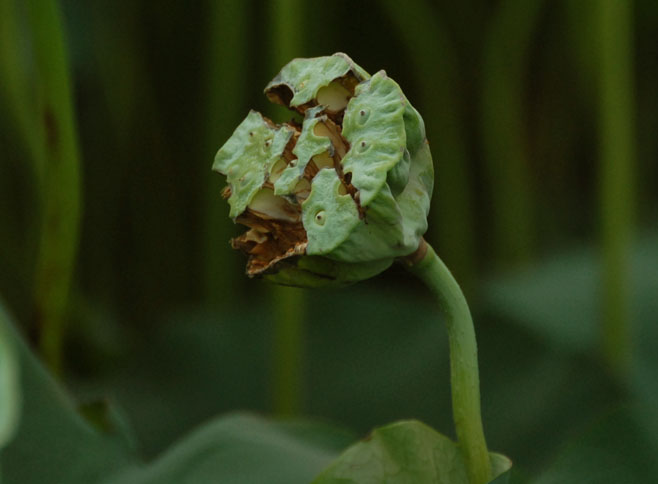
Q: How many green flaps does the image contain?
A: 5